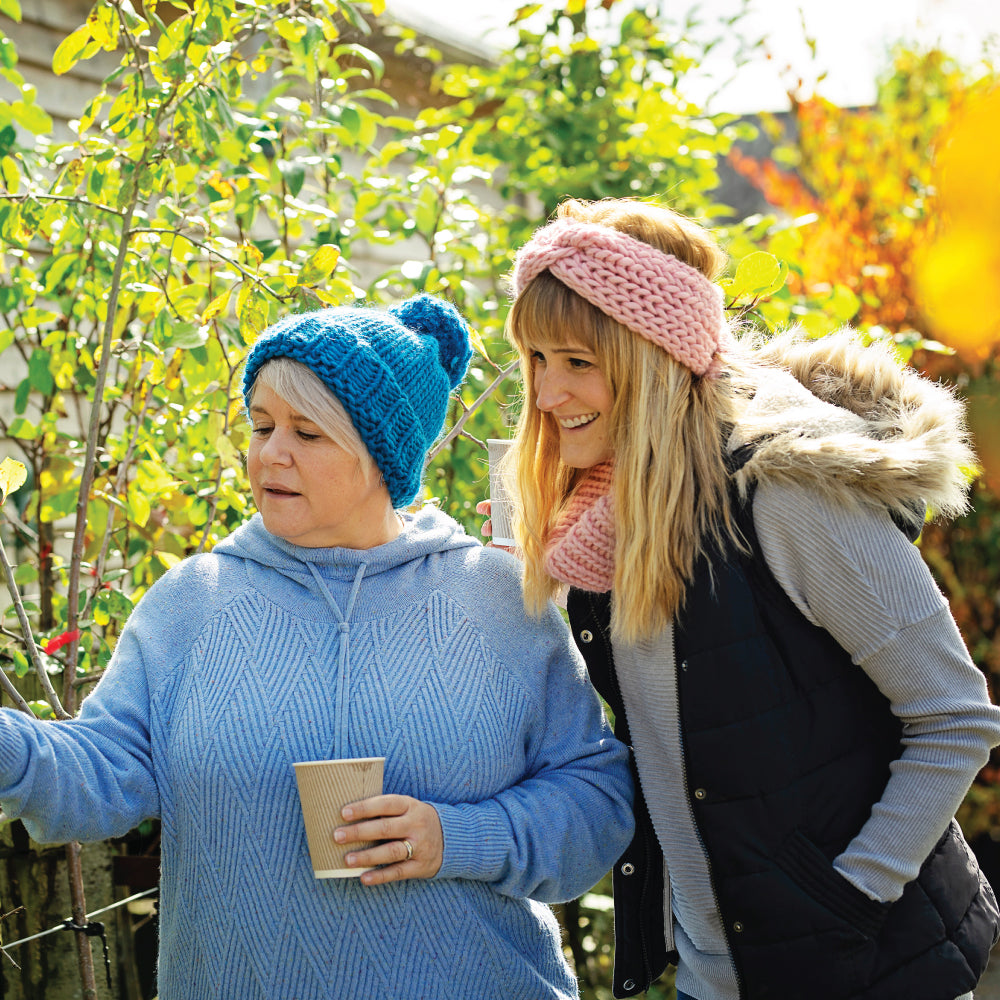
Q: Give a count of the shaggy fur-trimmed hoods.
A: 1